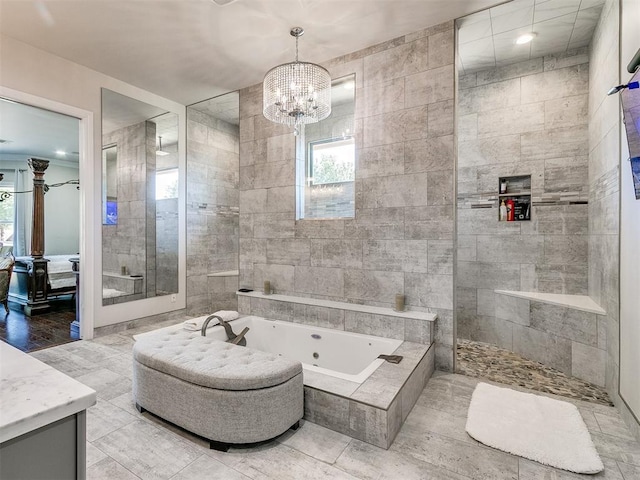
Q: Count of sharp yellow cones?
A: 0